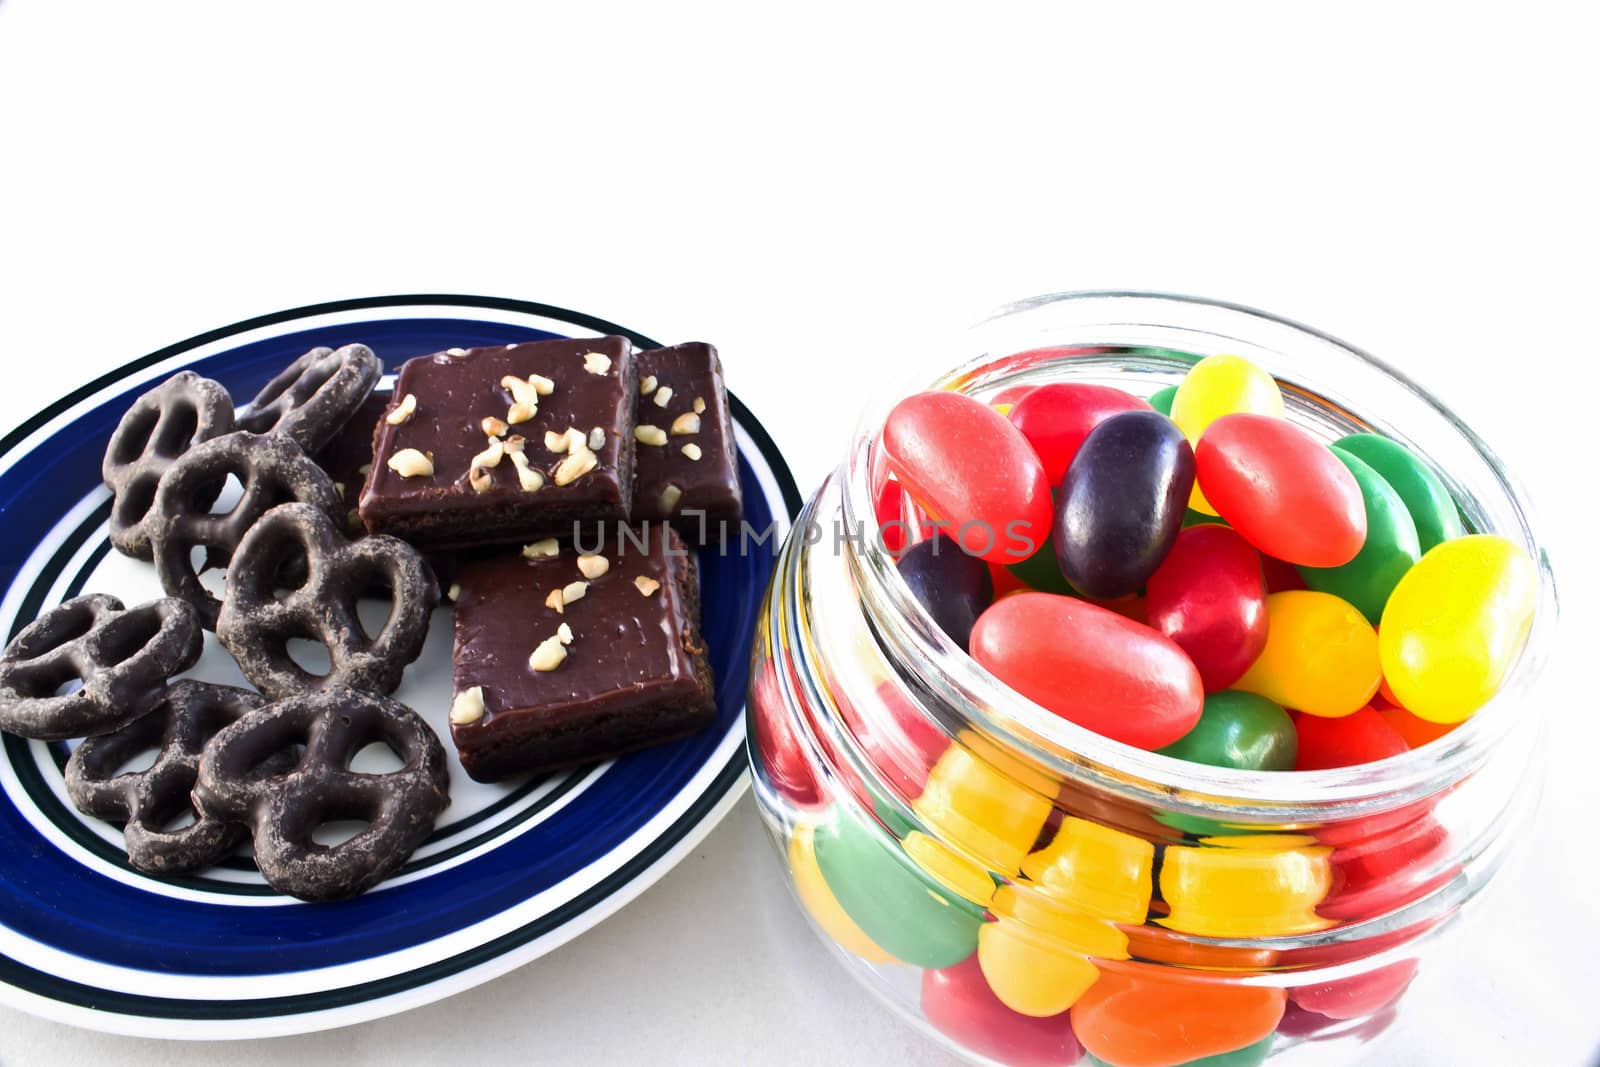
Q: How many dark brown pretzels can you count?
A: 7